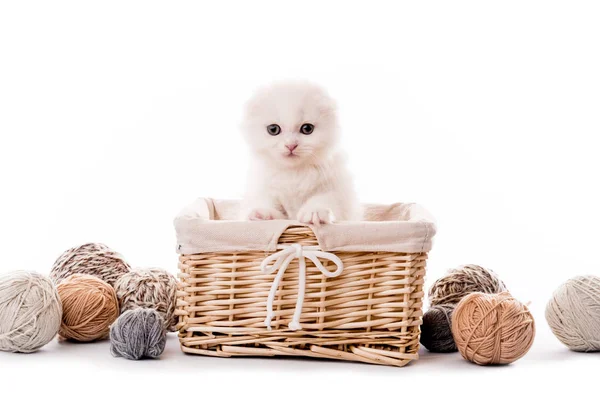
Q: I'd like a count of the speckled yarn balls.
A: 3